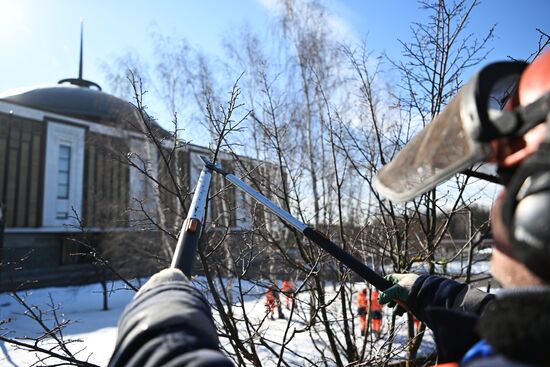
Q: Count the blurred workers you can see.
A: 4